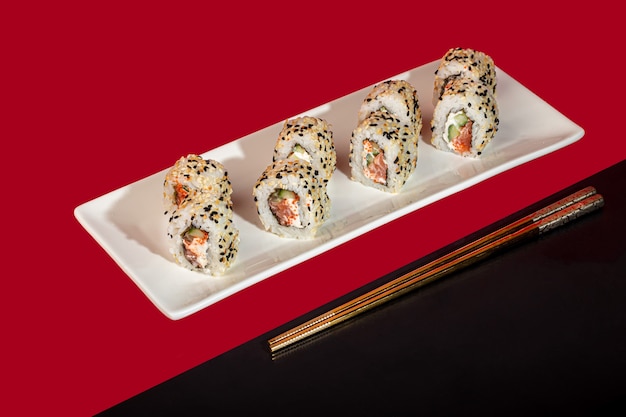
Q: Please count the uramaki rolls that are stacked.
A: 8